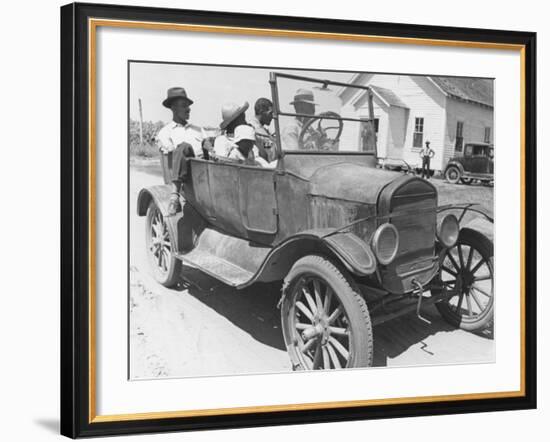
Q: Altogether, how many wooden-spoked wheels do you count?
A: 3